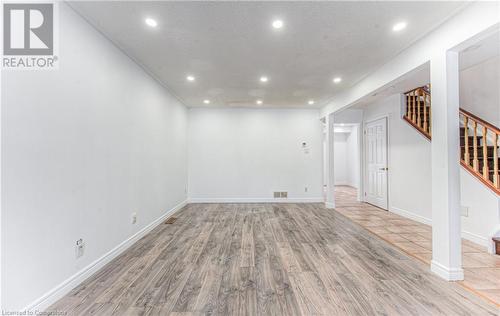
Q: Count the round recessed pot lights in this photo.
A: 9